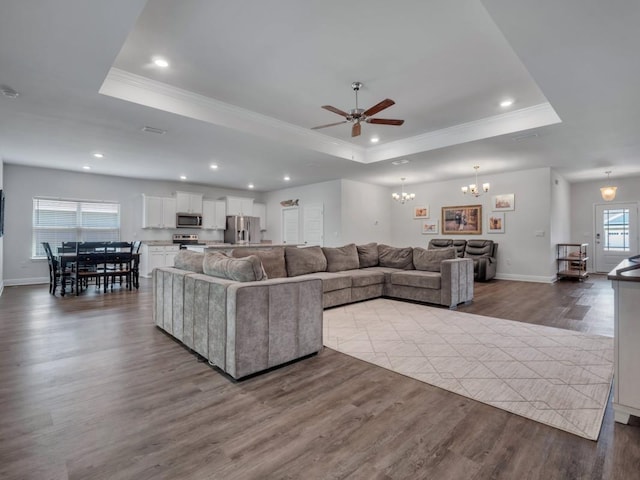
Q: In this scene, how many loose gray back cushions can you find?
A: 8